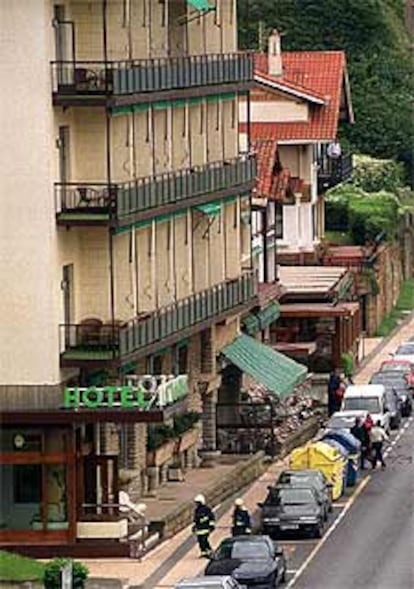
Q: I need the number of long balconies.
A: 3